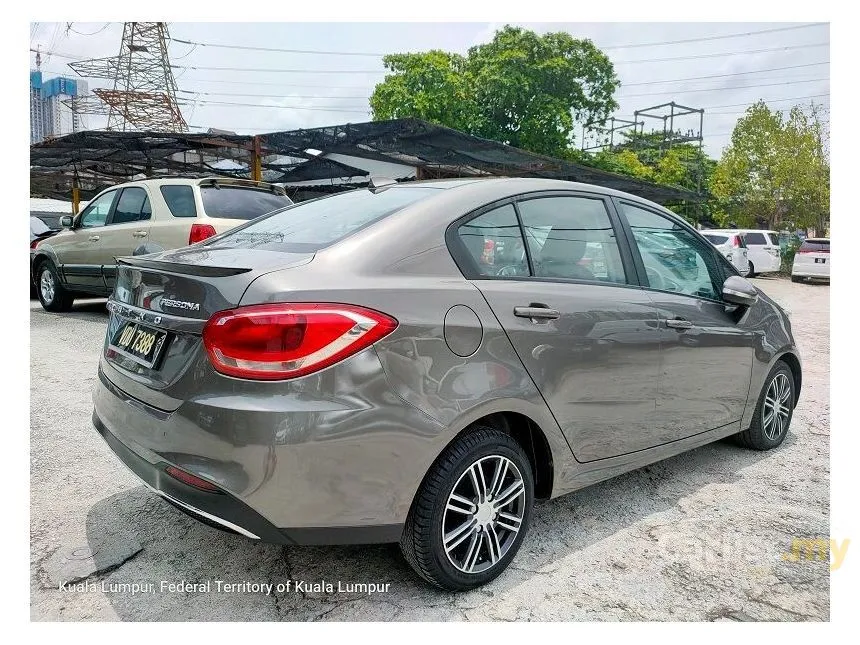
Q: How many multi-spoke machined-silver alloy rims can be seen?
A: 2